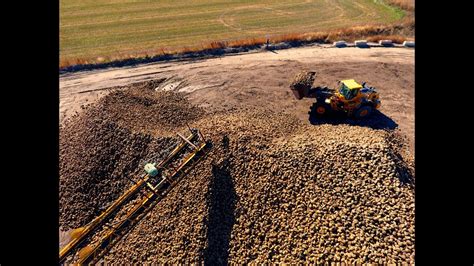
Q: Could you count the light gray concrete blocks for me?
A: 4